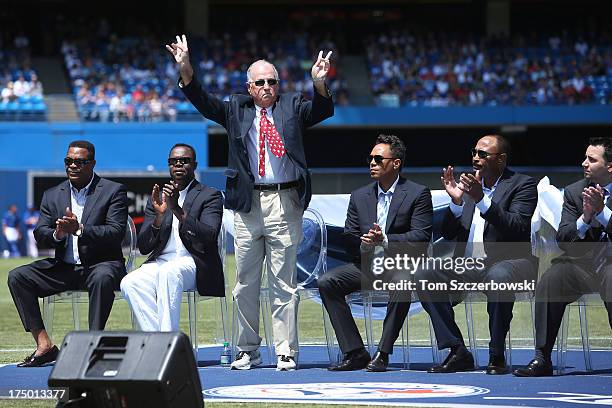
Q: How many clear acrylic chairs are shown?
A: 6